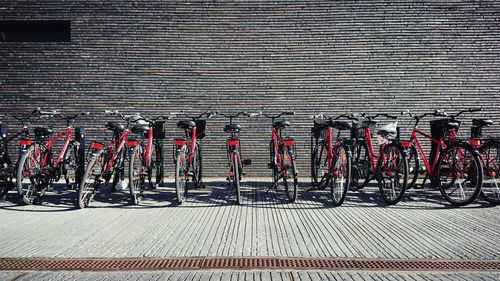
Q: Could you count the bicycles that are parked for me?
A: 11